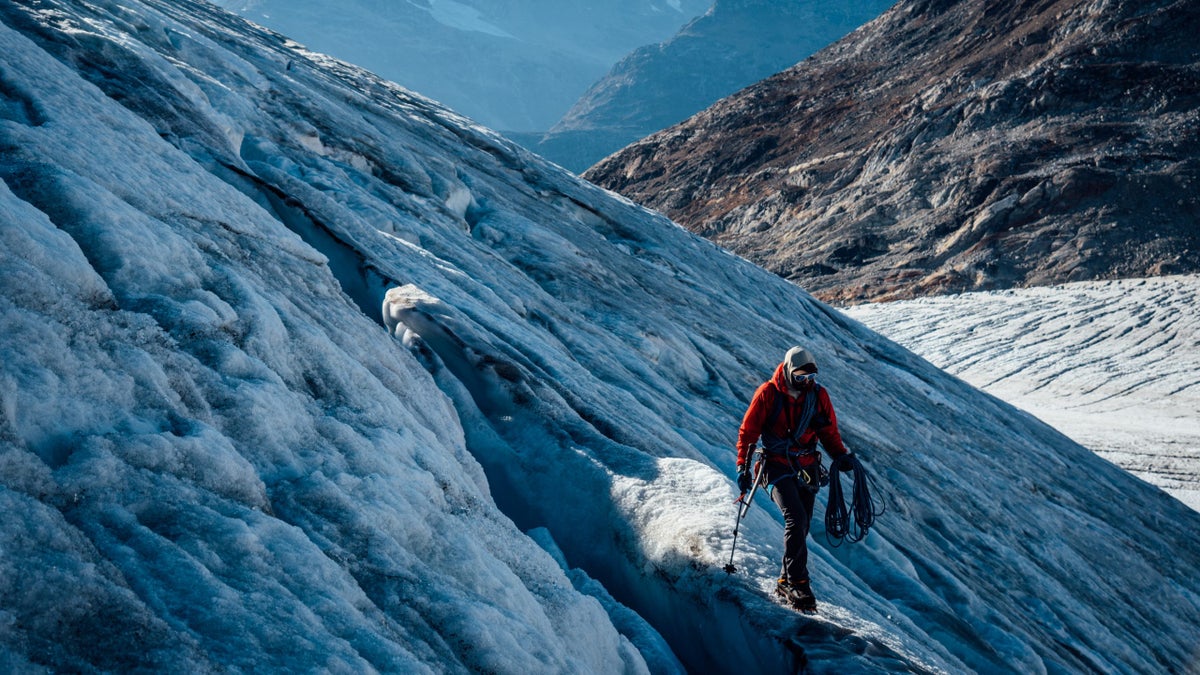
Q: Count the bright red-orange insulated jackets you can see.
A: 1